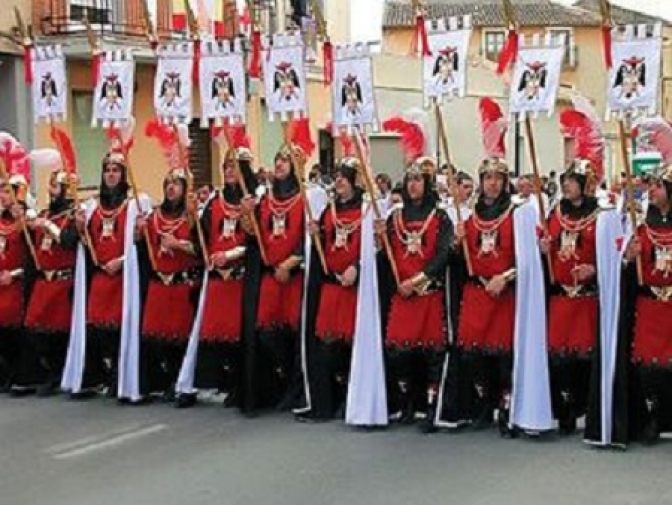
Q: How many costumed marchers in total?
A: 11